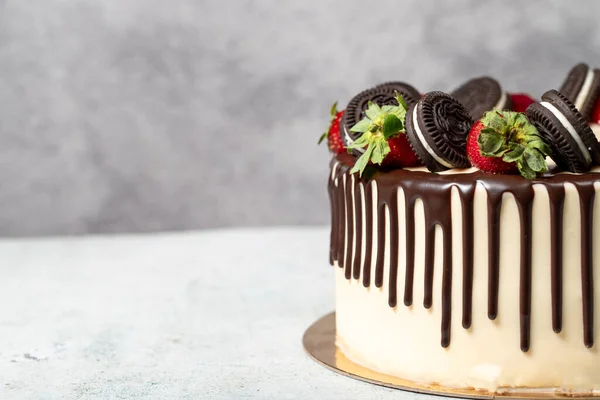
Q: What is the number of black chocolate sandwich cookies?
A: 5